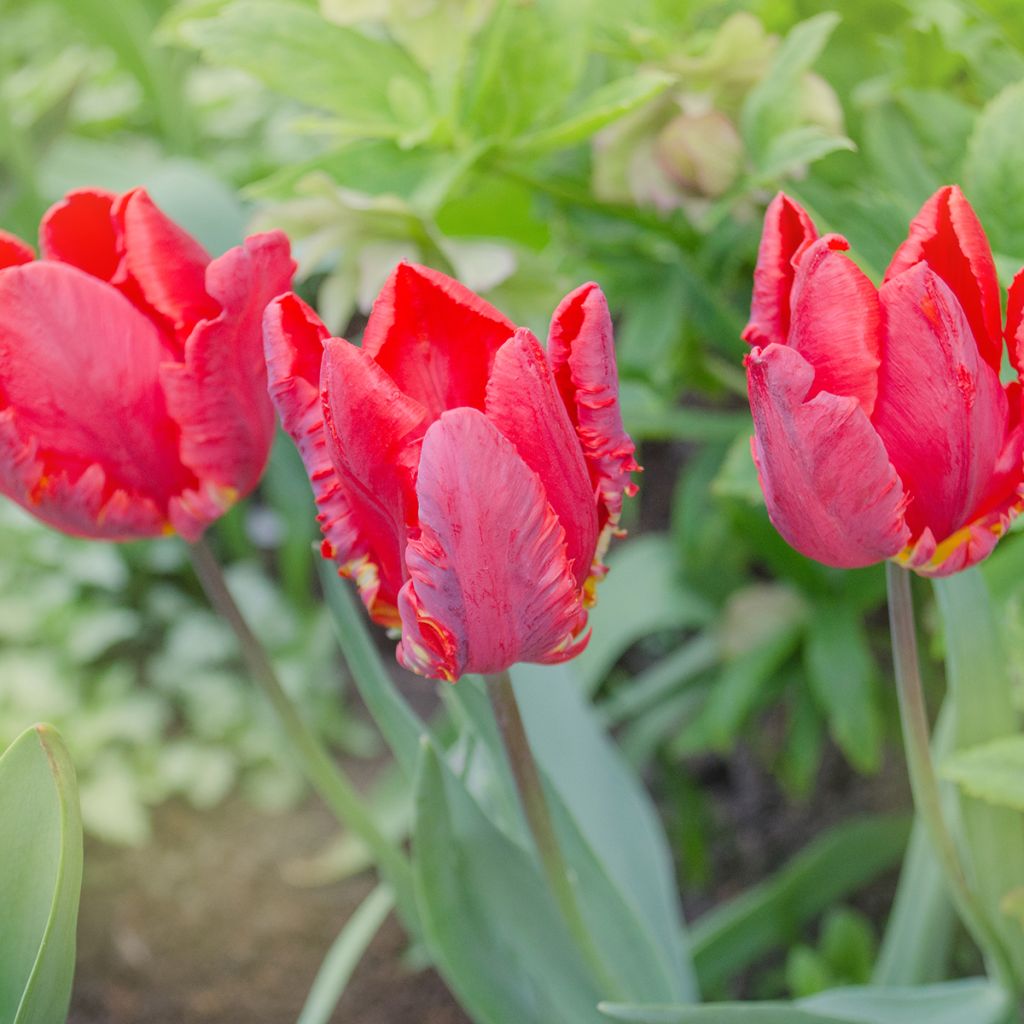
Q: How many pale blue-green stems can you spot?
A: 3